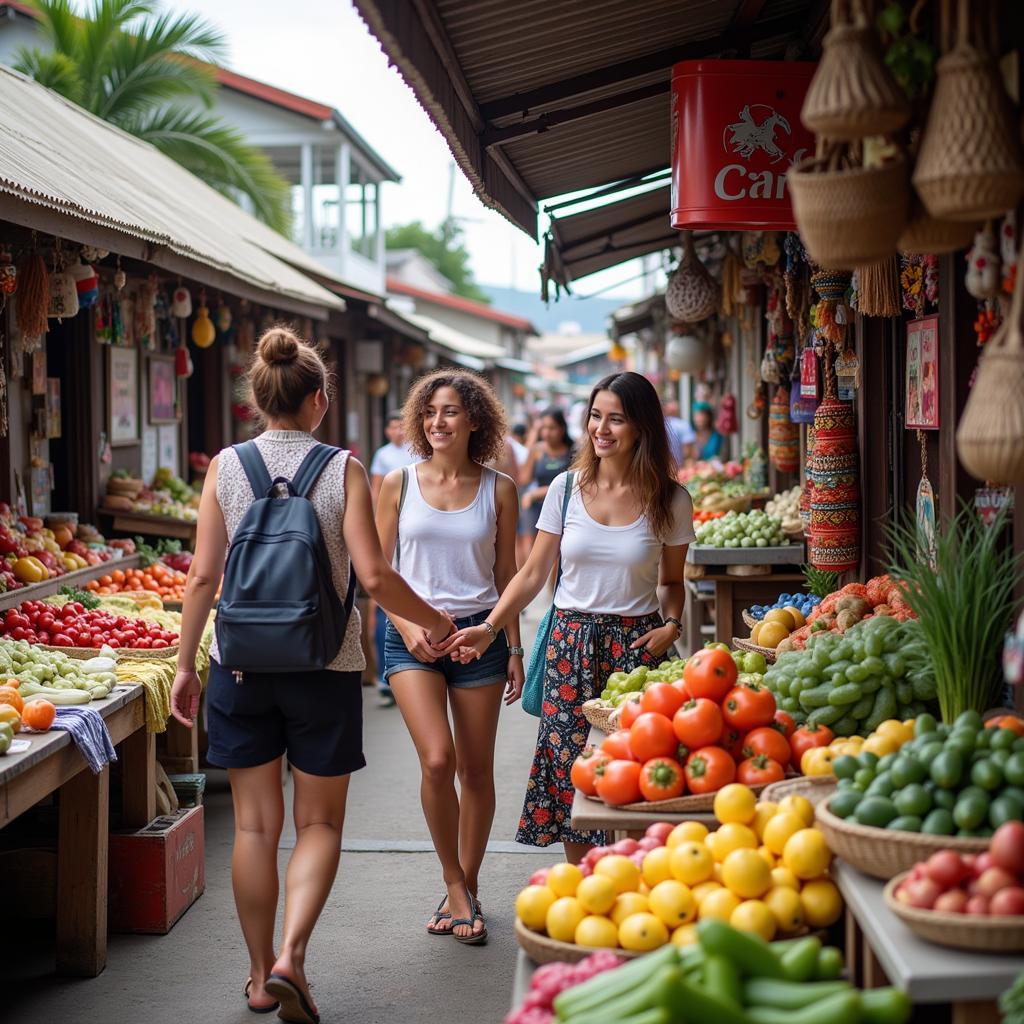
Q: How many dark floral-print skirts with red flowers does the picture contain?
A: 1